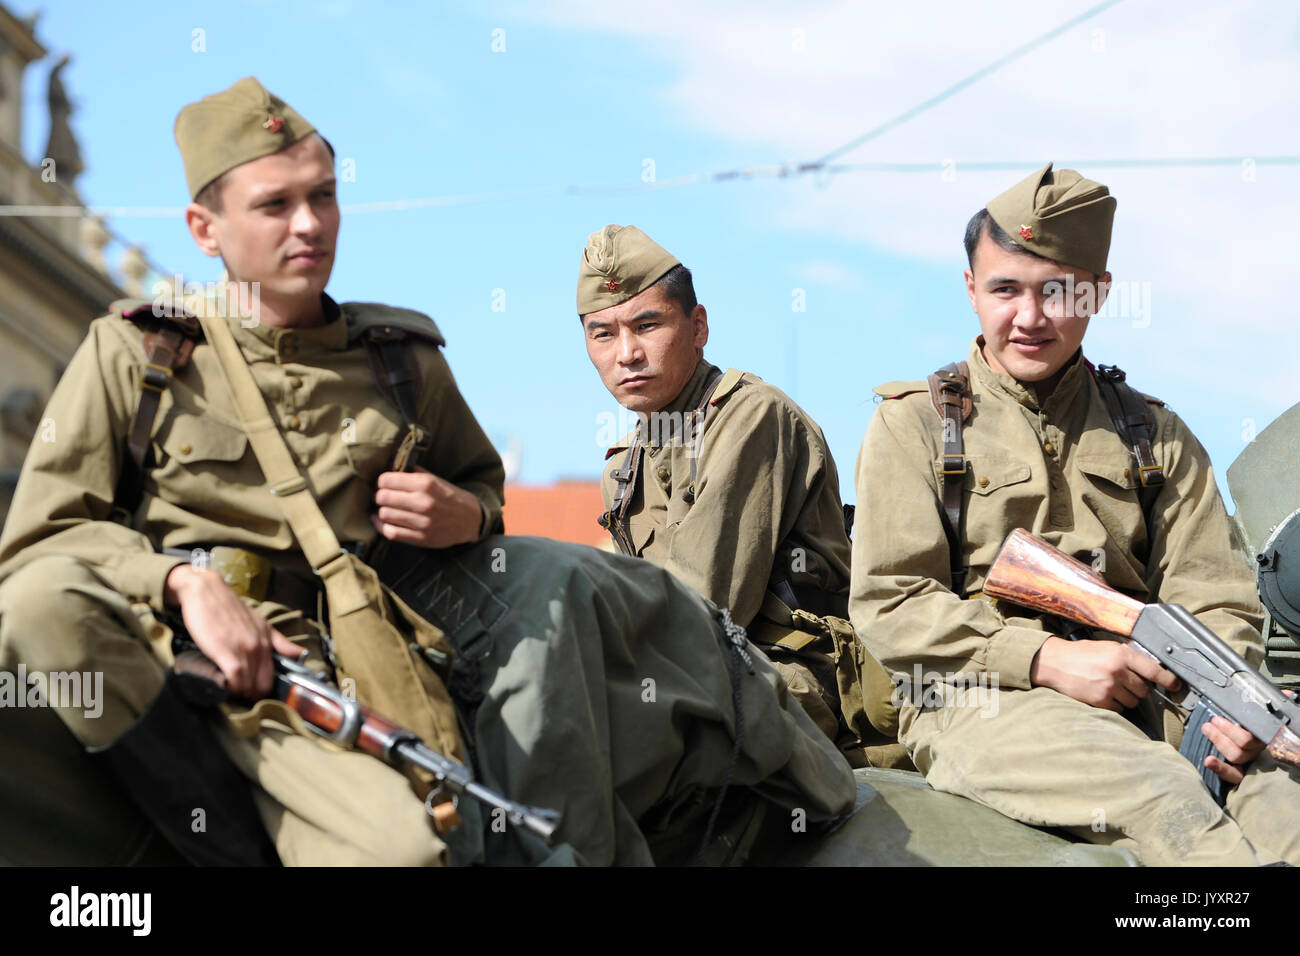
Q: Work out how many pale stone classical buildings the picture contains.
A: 1